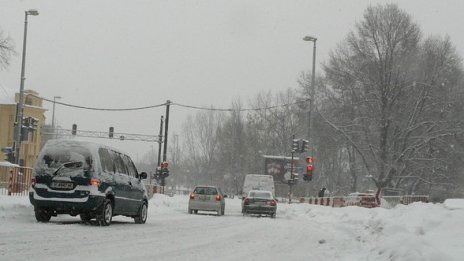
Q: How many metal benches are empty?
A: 0